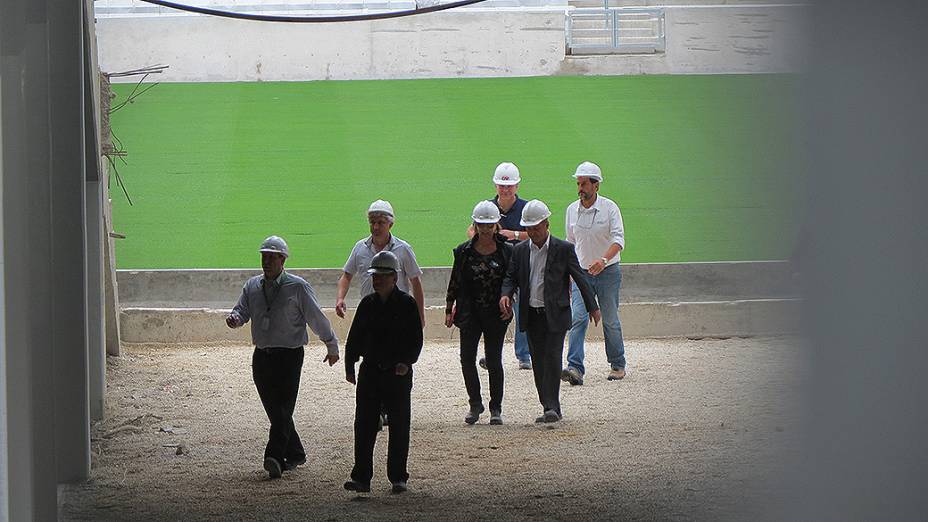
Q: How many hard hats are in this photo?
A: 7